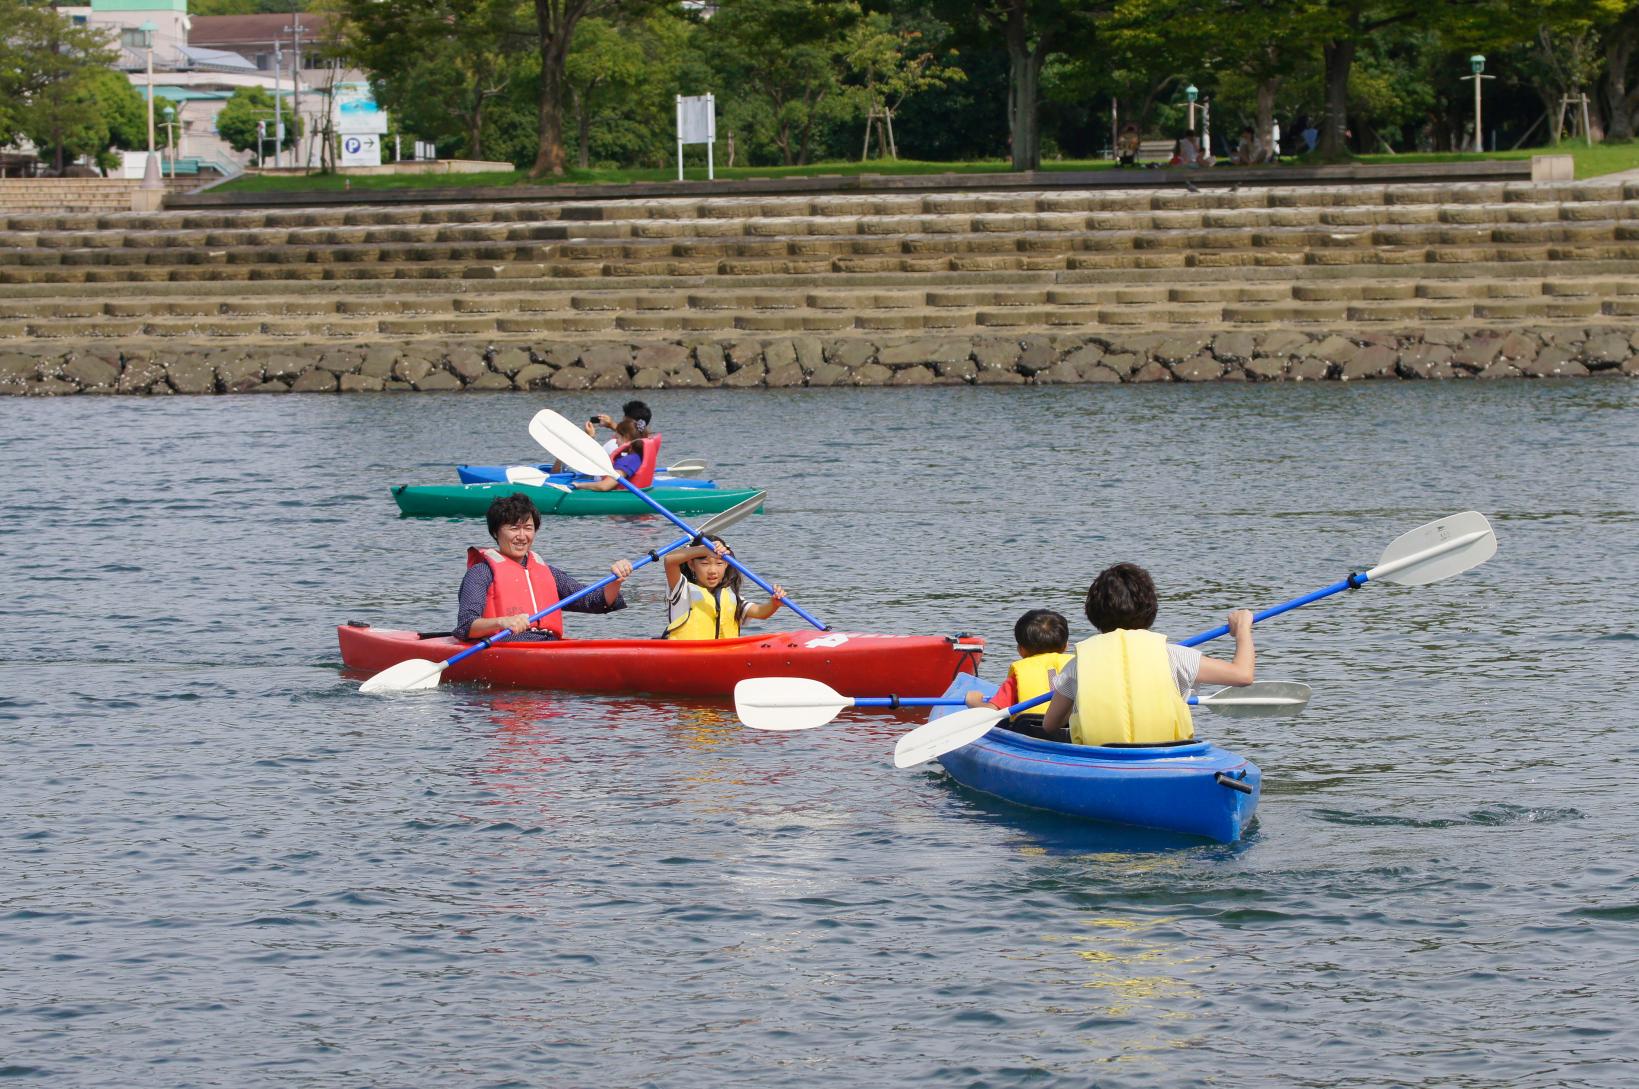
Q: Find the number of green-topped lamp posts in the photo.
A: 4